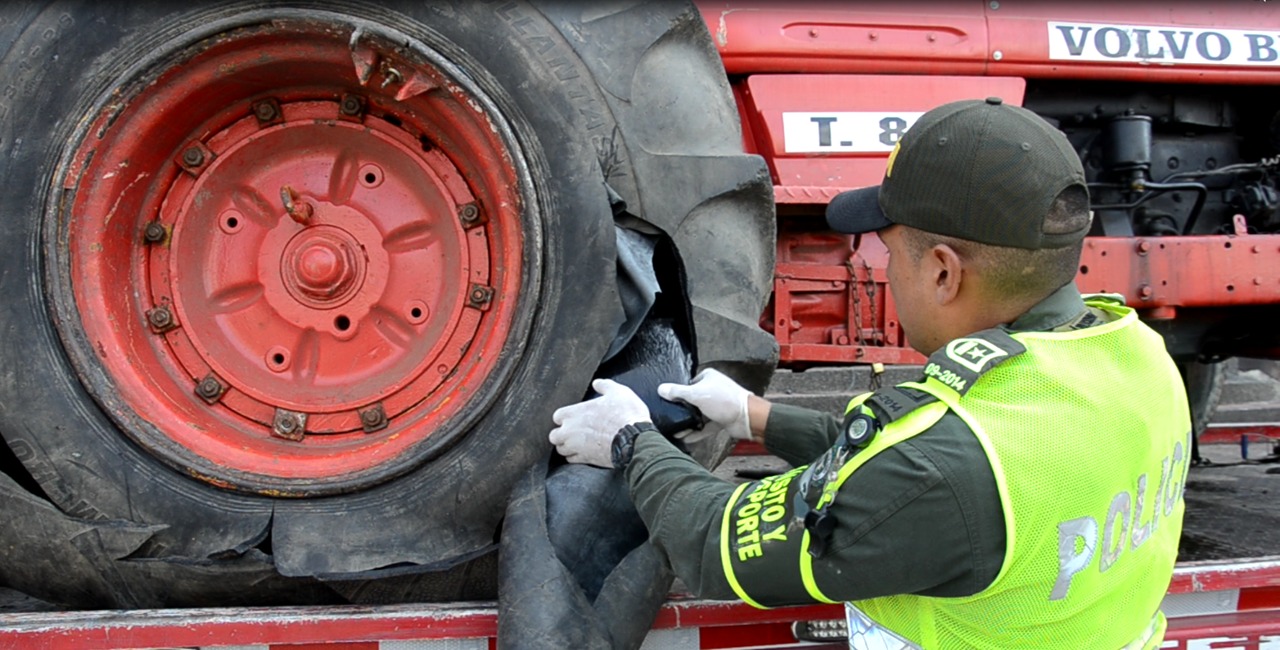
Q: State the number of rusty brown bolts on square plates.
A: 10